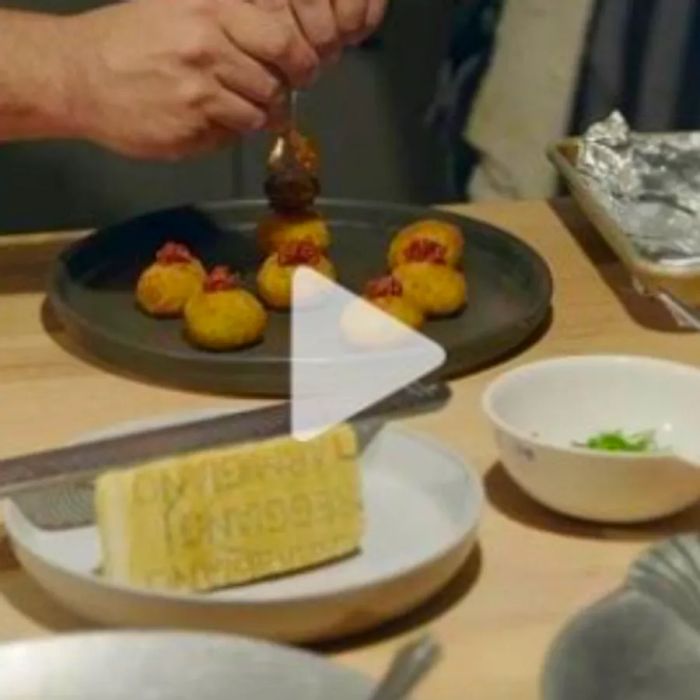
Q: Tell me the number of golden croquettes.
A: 7